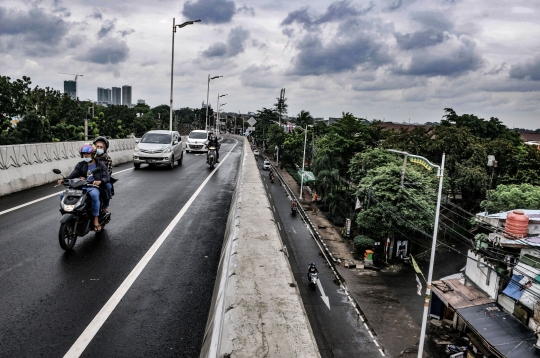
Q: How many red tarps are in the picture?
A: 0